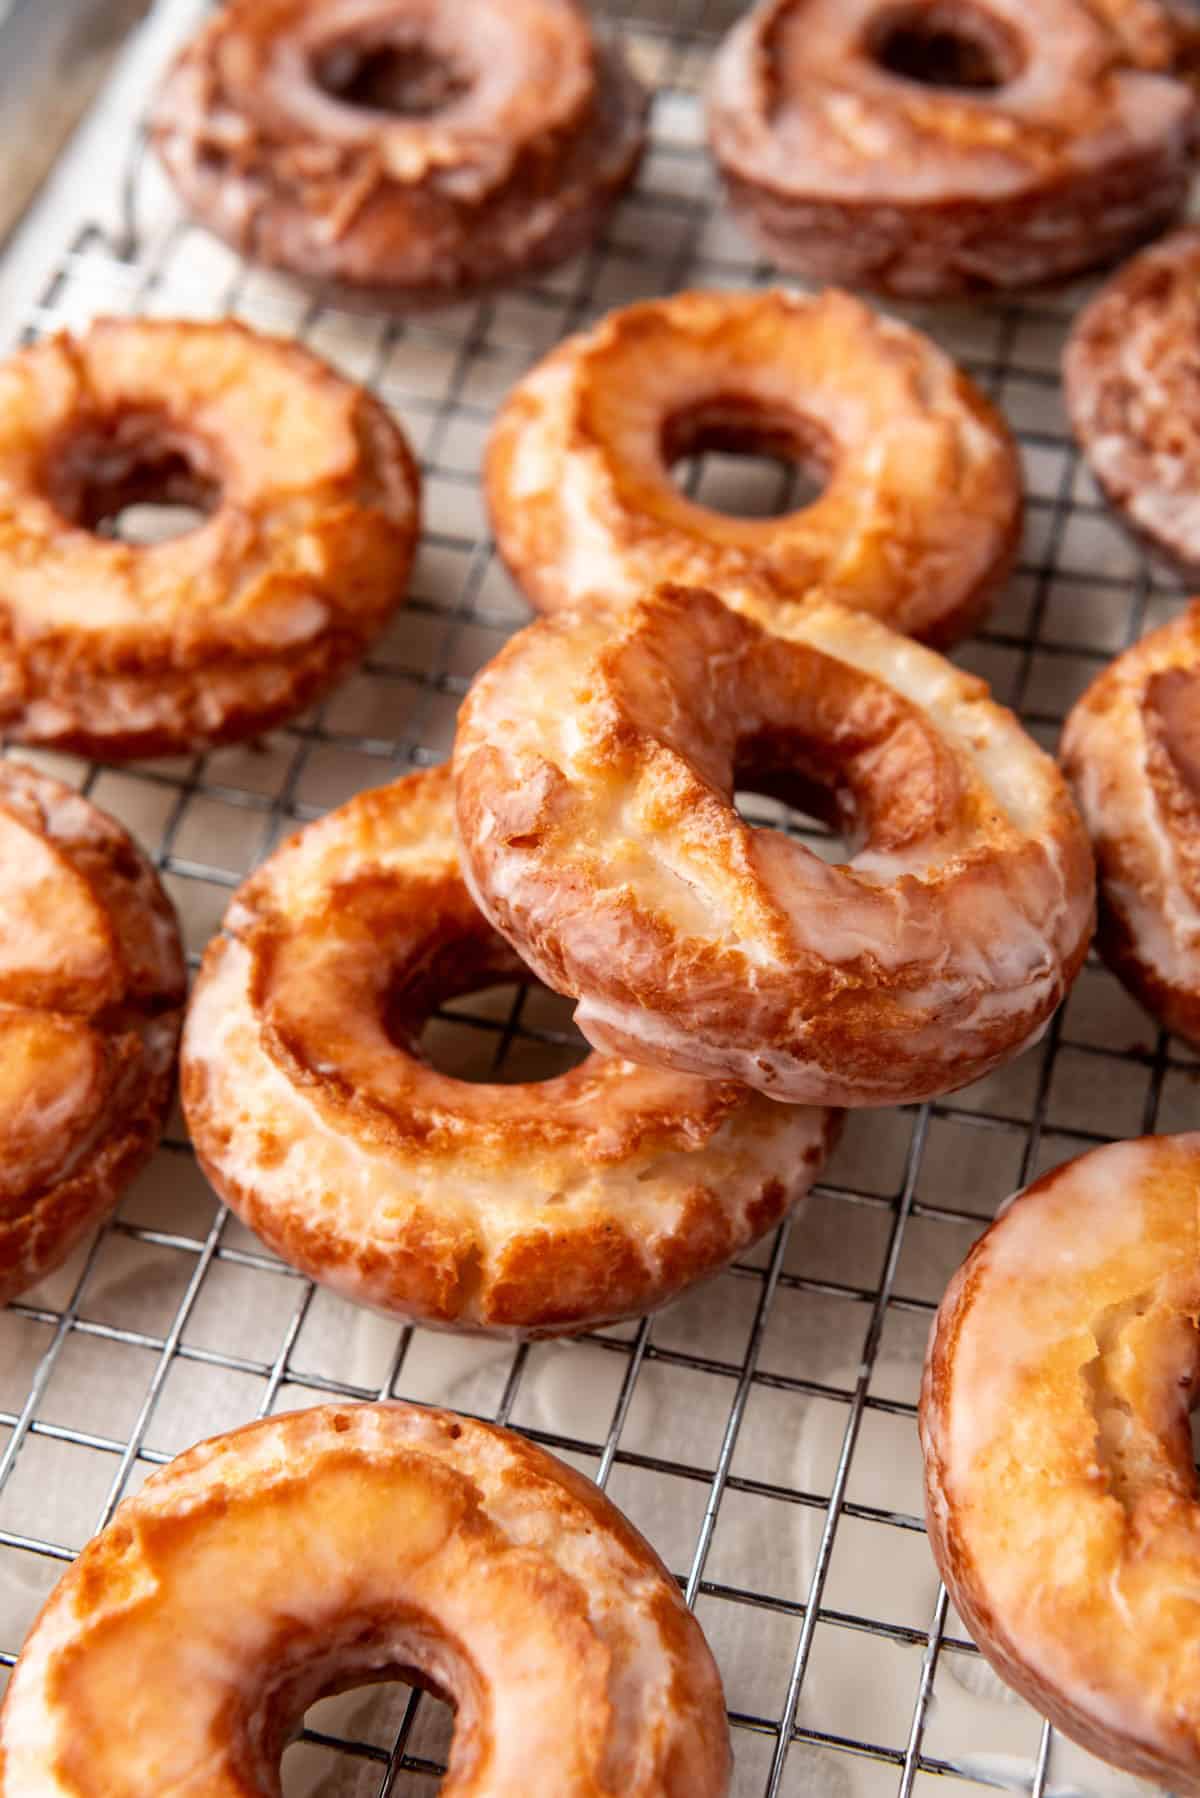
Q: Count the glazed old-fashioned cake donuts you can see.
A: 11